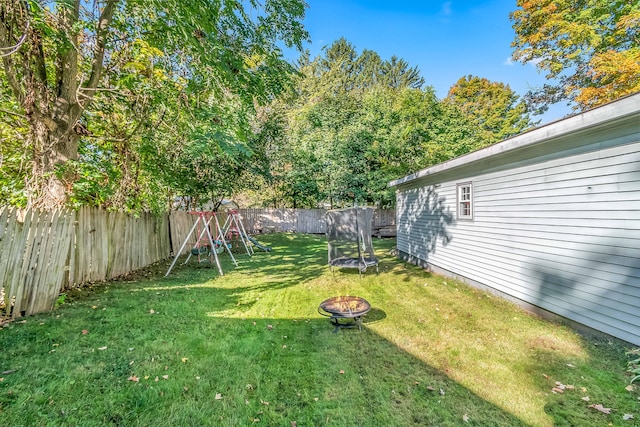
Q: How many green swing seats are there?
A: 2